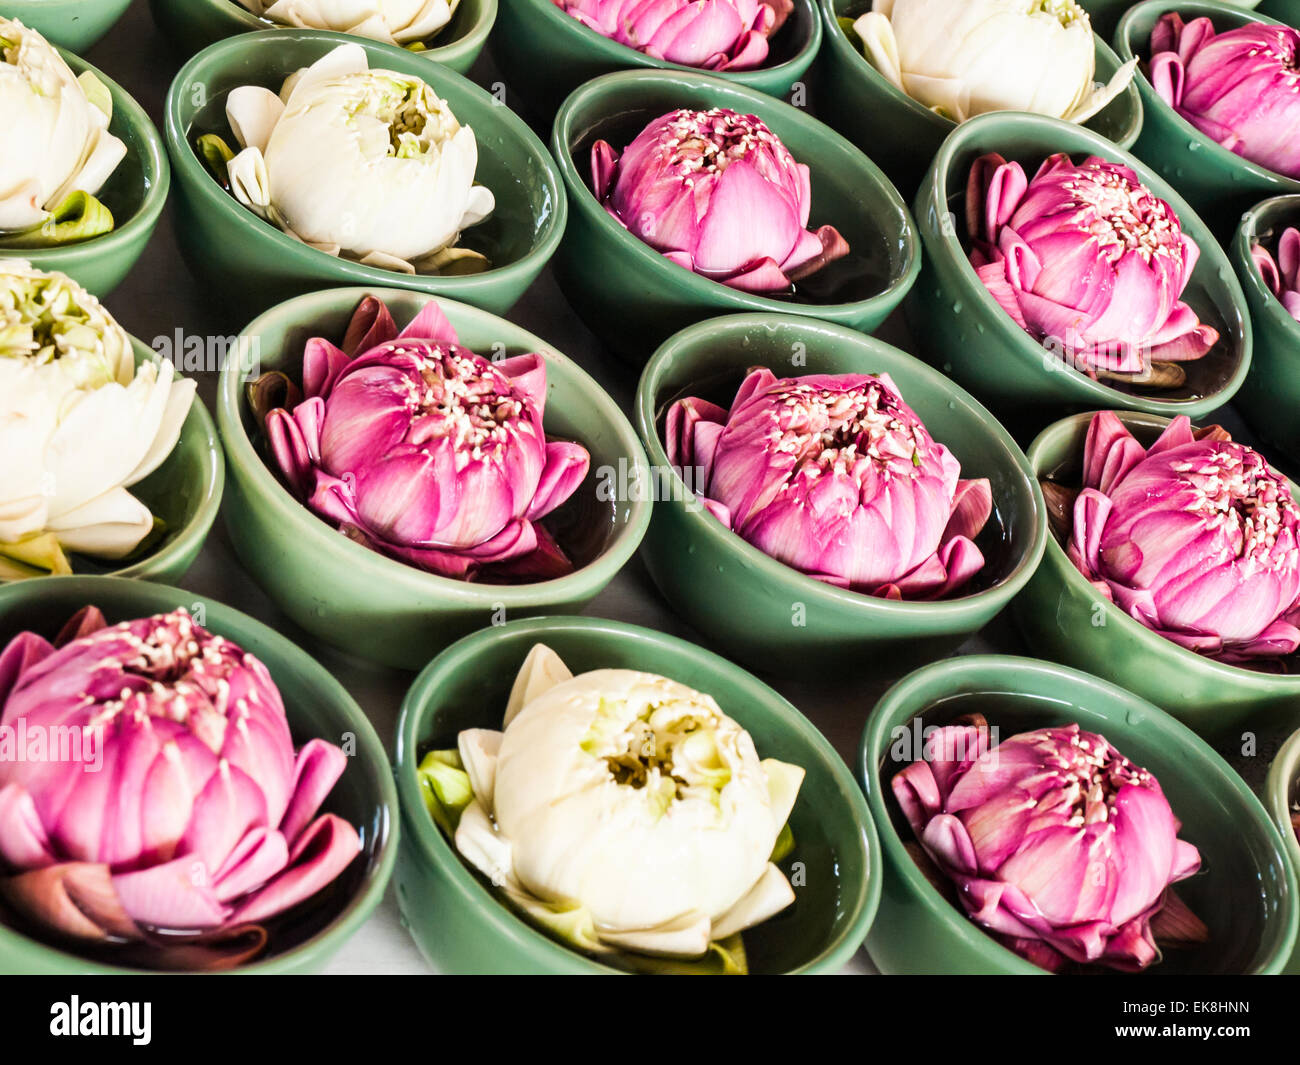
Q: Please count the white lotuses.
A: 6